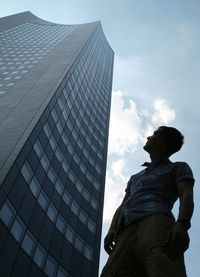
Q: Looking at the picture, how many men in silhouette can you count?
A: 1